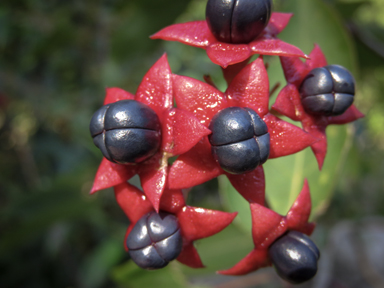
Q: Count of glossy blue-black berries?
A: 6